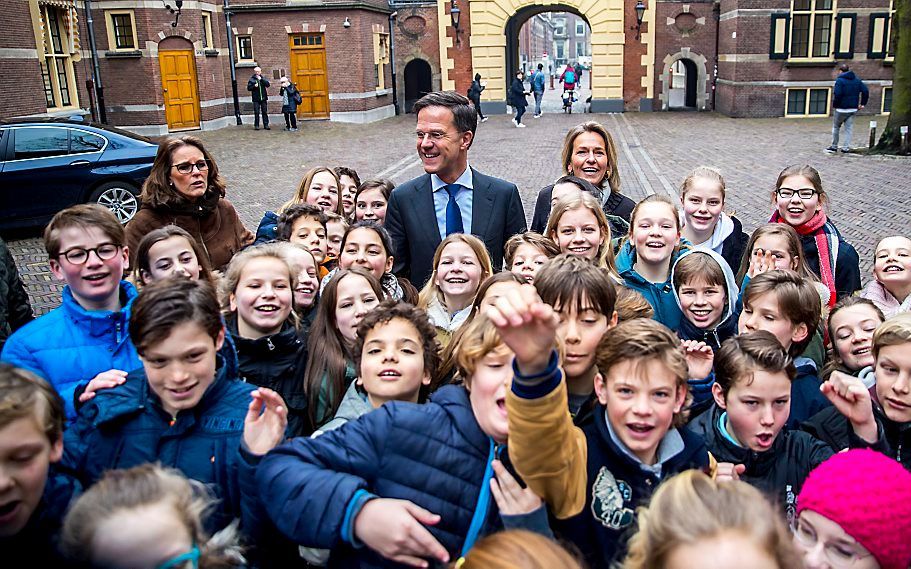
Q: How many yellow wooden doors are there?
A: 2